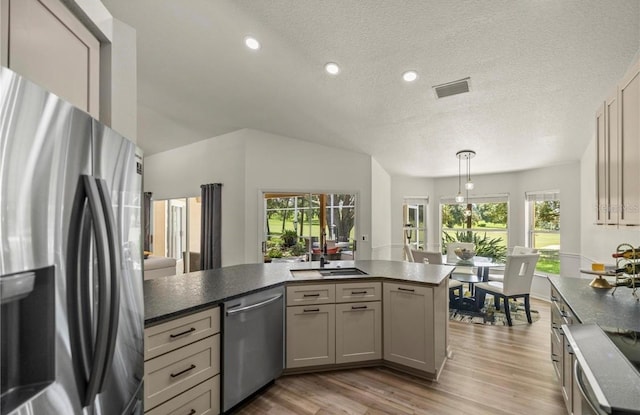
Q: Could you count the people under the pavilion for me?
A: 0